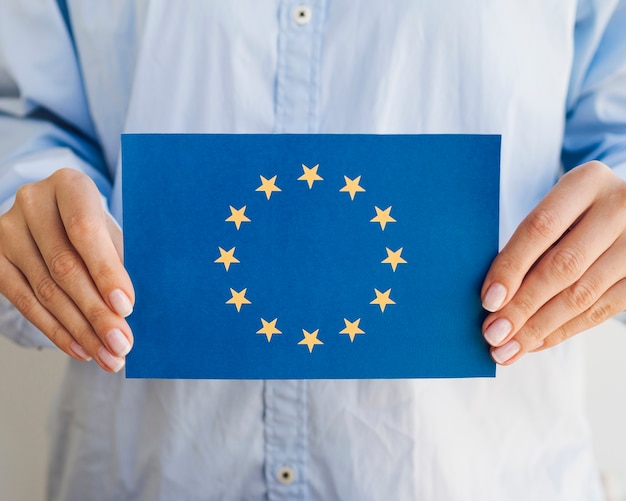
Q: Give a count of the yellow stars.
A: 12